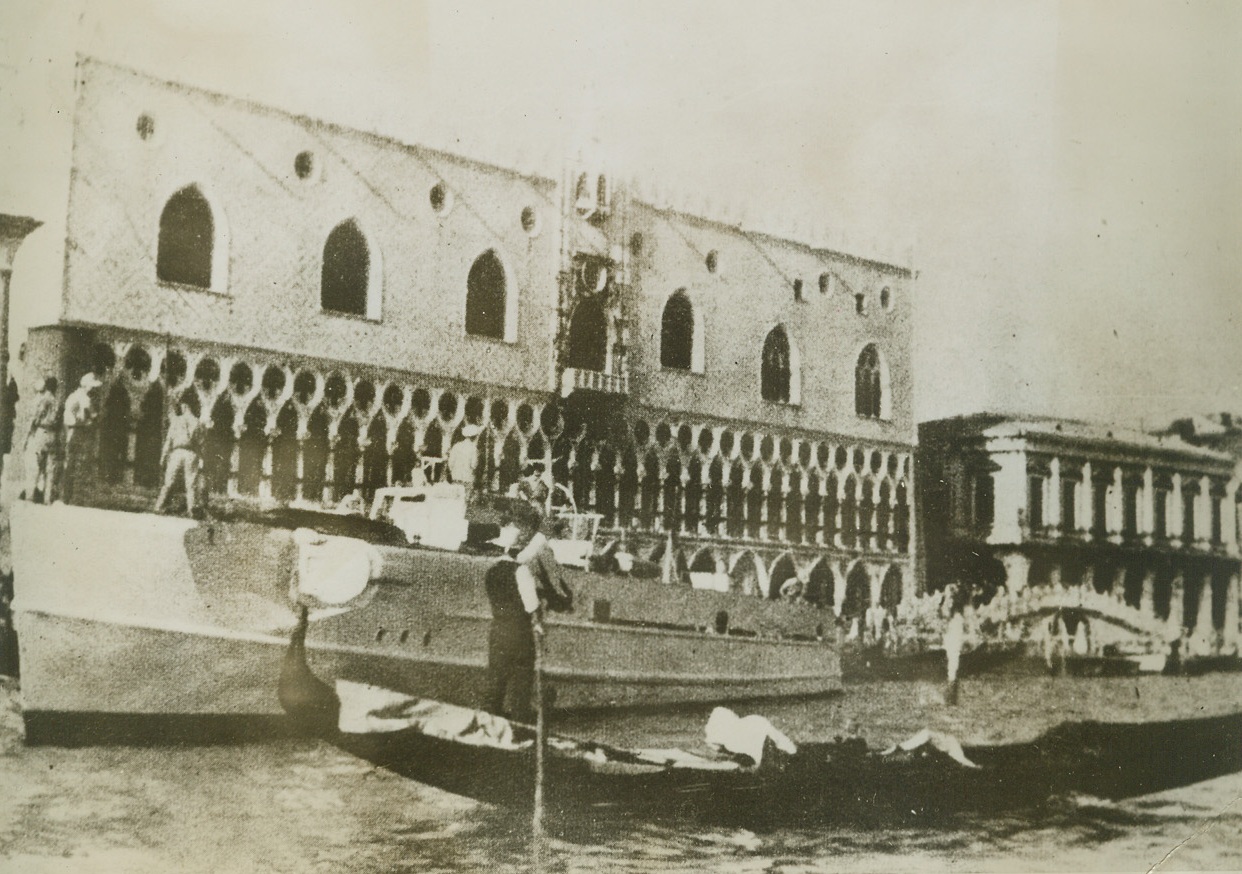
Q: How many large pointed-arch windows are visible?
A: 7